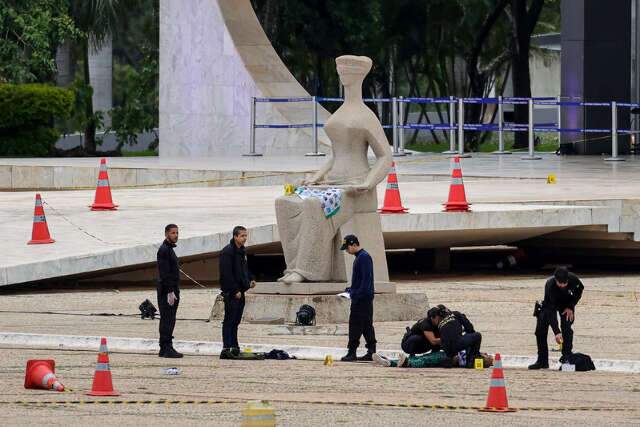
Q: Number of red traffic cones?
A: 7